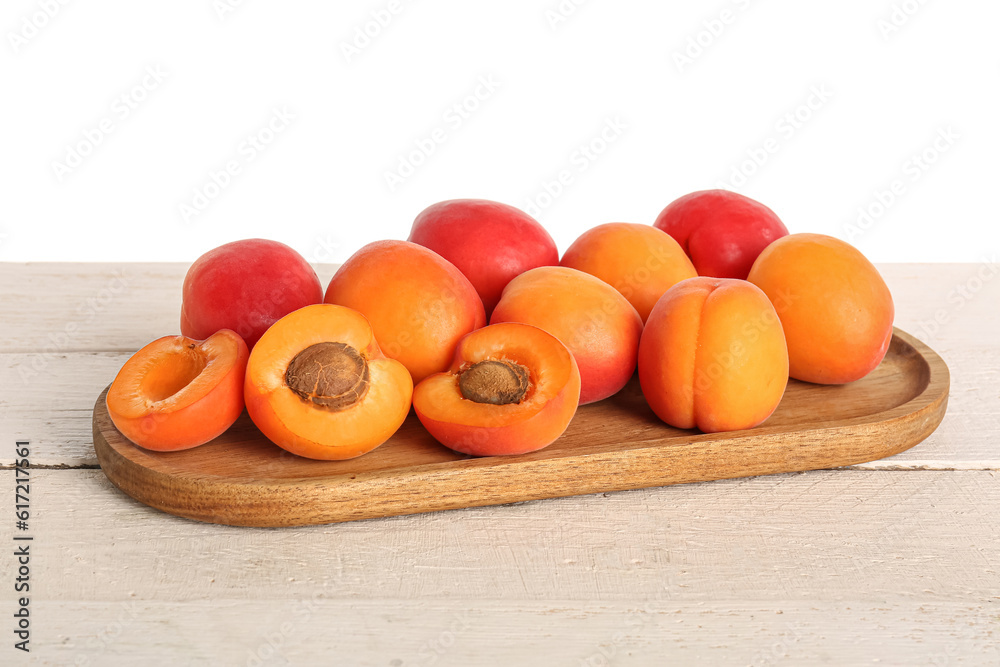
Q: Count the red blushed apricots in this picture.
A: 3